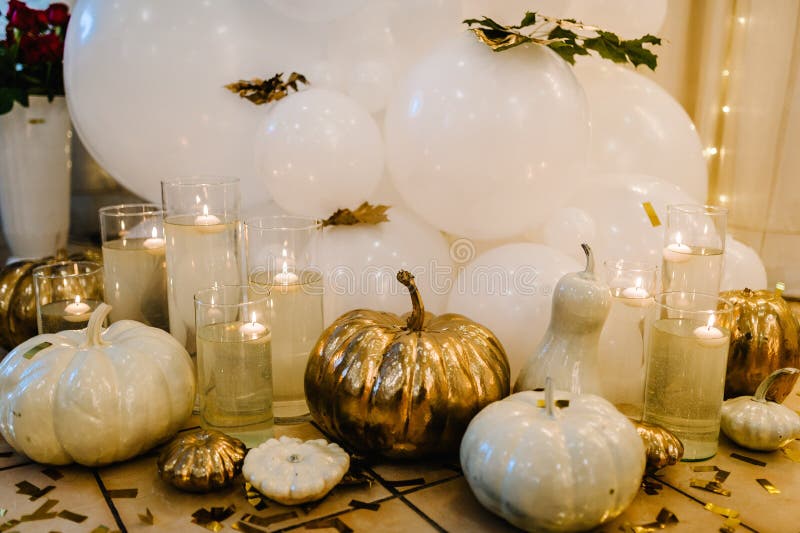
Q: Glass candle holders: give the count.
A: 8